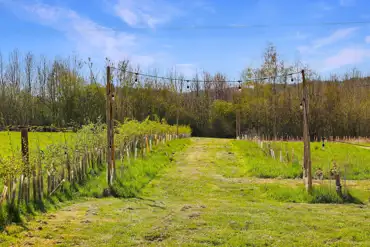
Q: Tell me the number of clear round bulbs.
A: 6